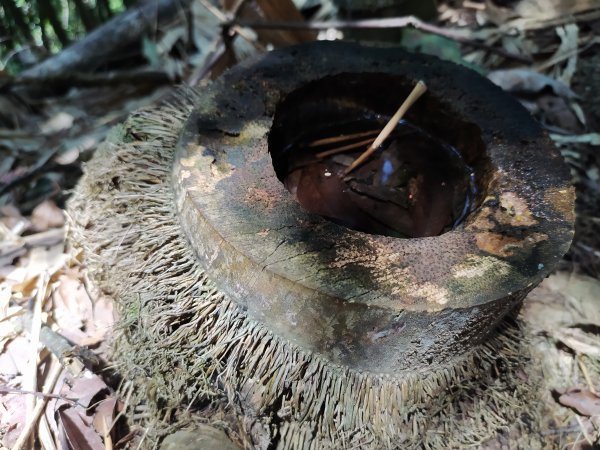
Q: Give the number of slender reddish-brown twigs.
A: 2